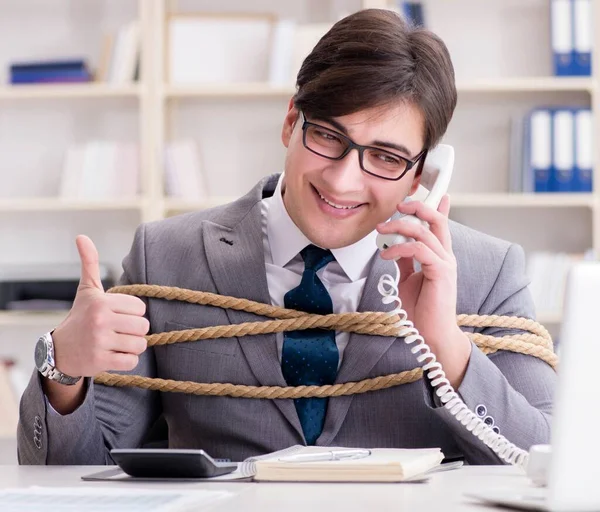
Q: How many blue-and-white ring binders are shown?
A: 5